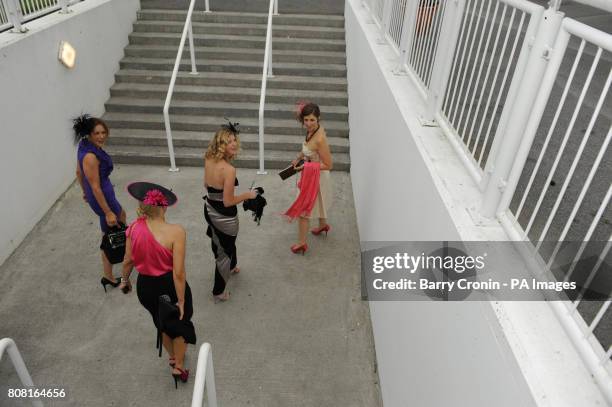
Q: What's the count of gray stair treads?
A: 11